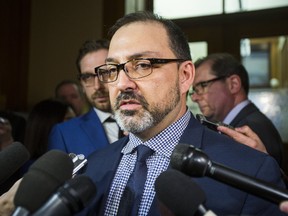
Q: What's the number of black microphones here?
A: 5